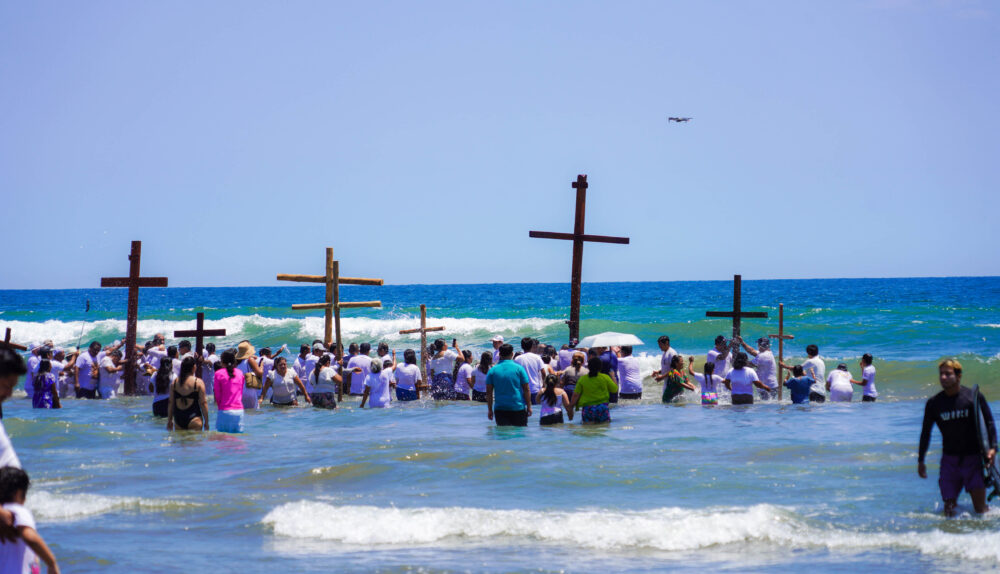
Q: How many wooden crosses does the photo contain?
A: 9